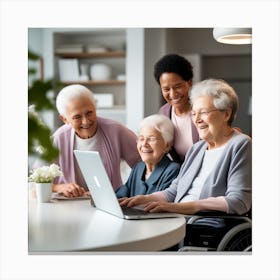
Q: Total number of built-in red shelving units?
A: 0